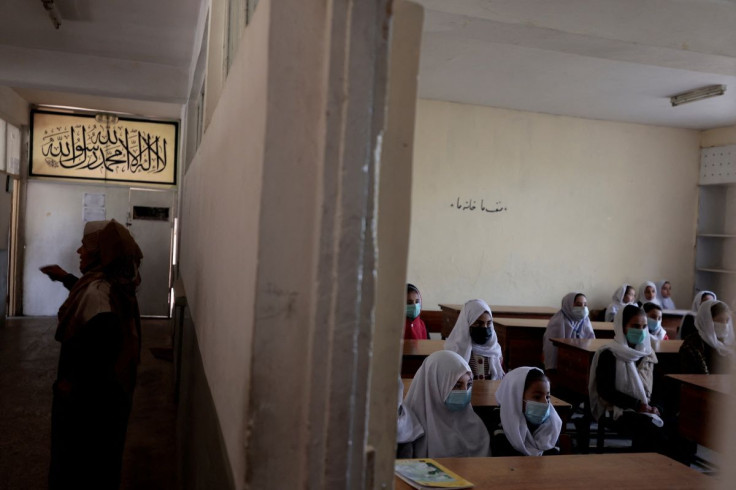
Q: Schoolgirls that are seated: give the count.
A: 13